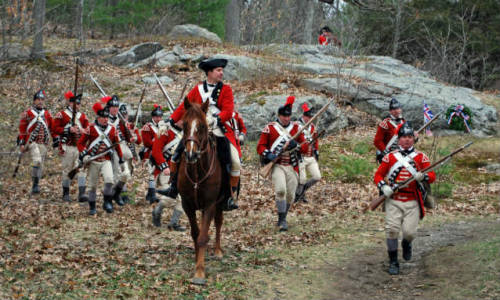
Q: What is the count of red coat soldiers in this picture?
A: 14